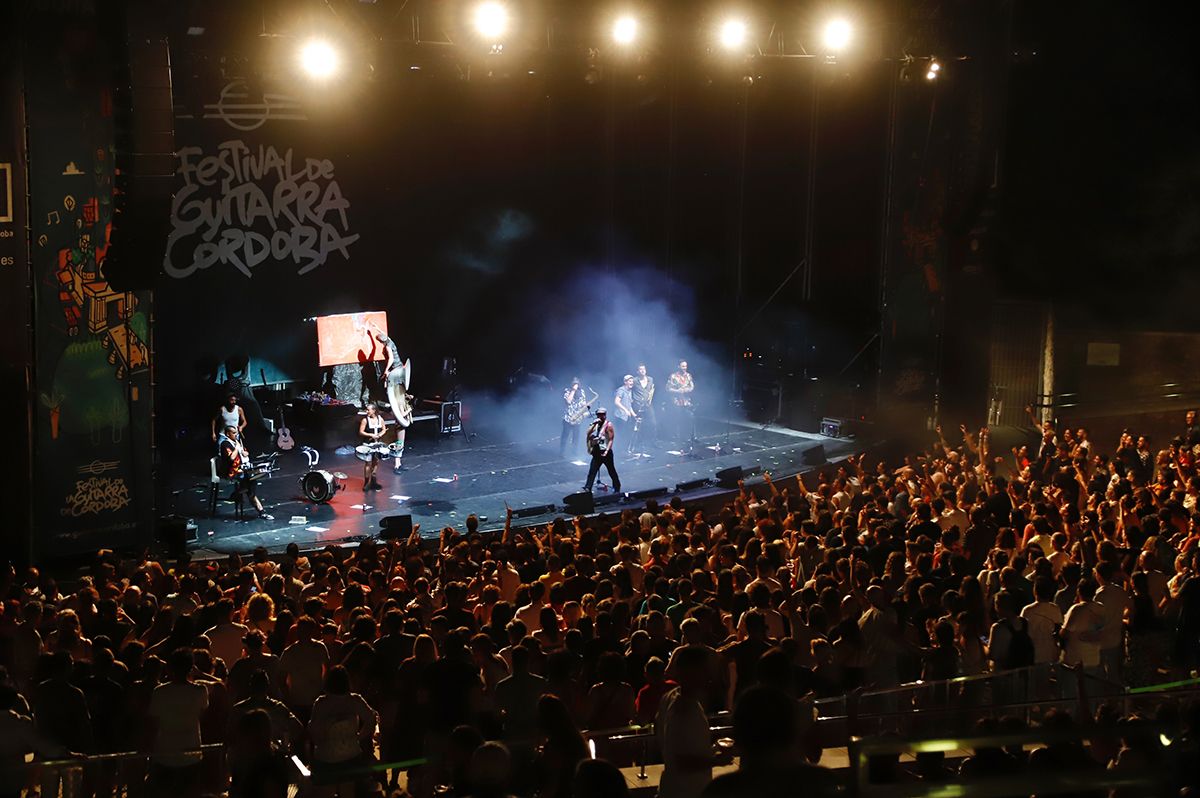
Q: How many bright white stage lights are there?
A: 5